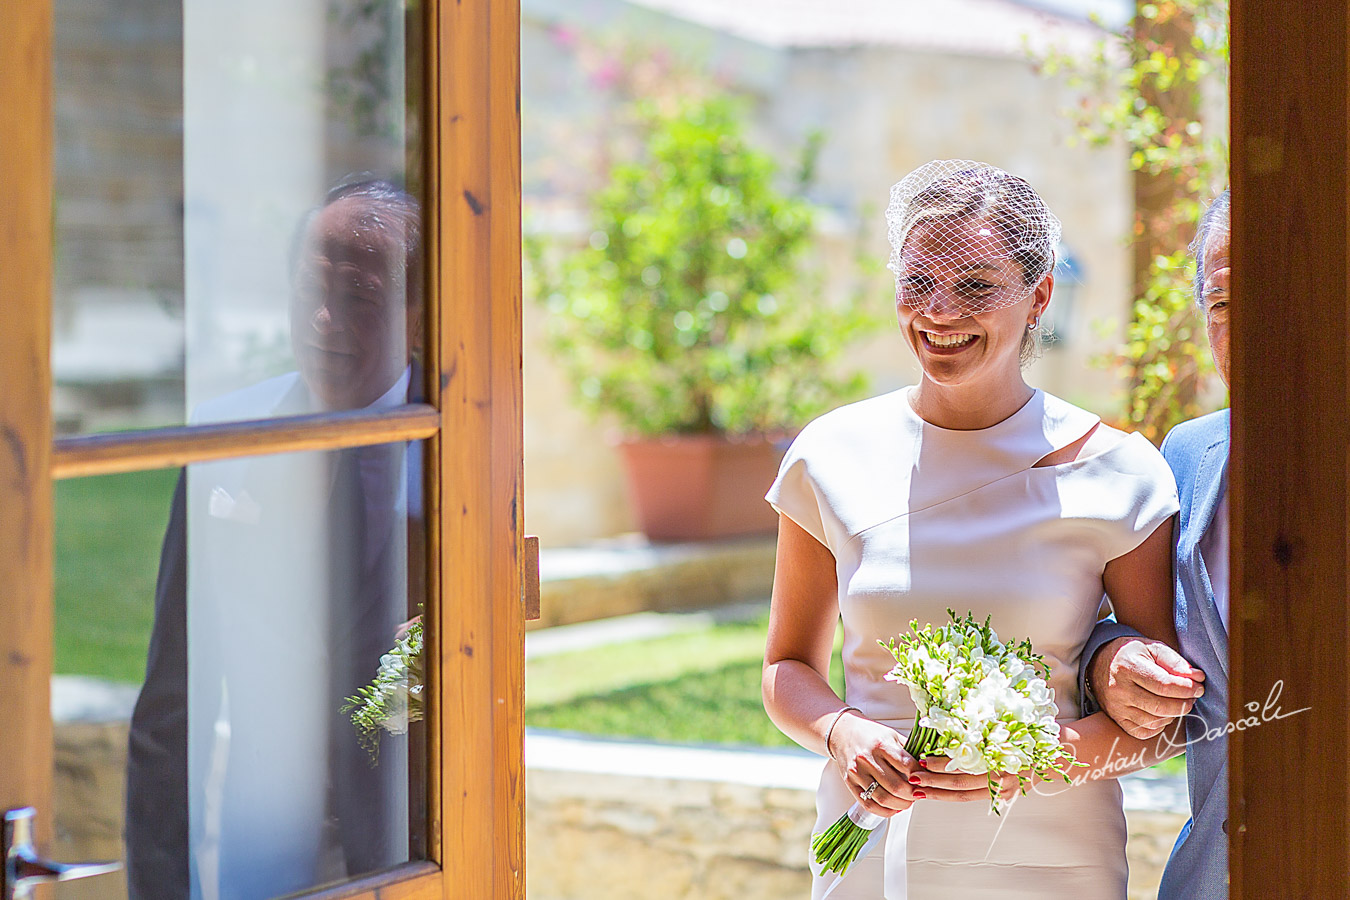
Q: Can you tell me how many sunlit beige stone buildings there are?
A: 1